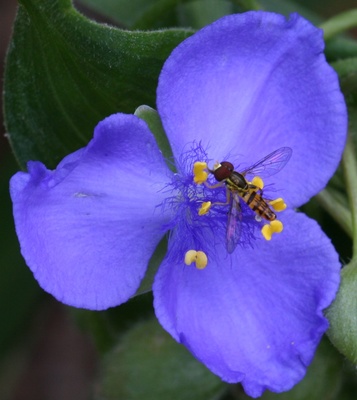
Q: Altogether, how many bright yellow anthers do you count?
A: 6